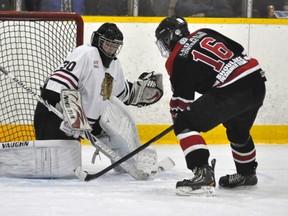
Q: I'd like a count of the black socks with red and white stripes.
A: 2